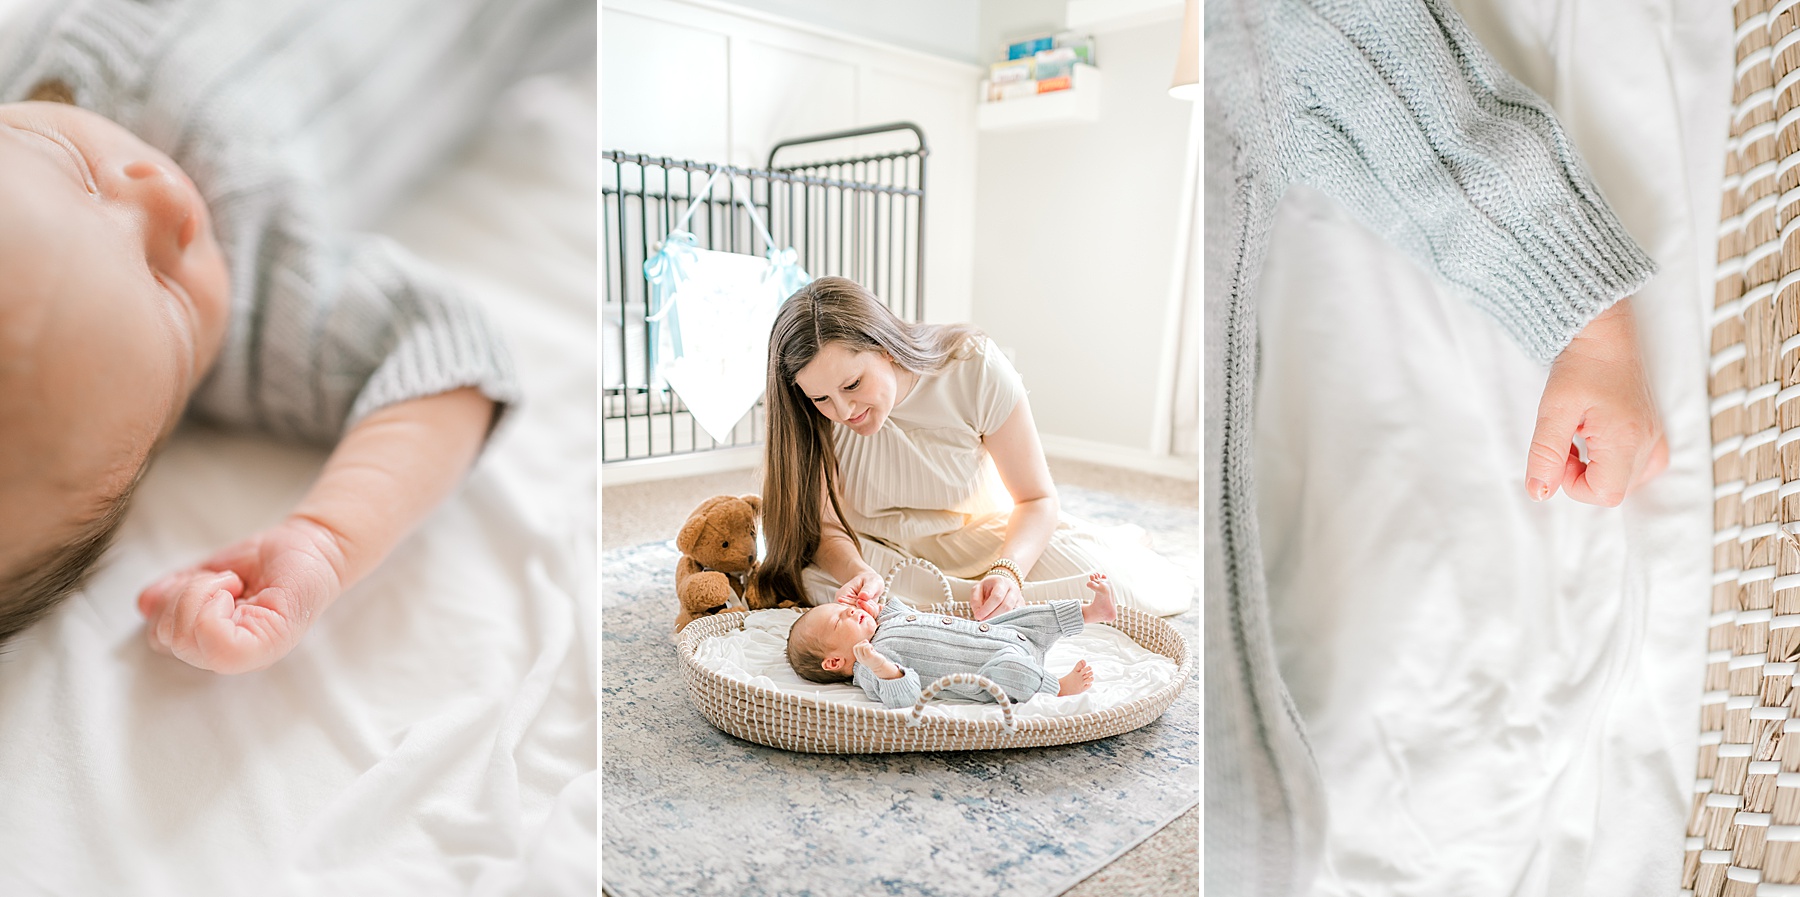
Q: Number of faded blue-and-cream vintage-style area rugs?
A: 1